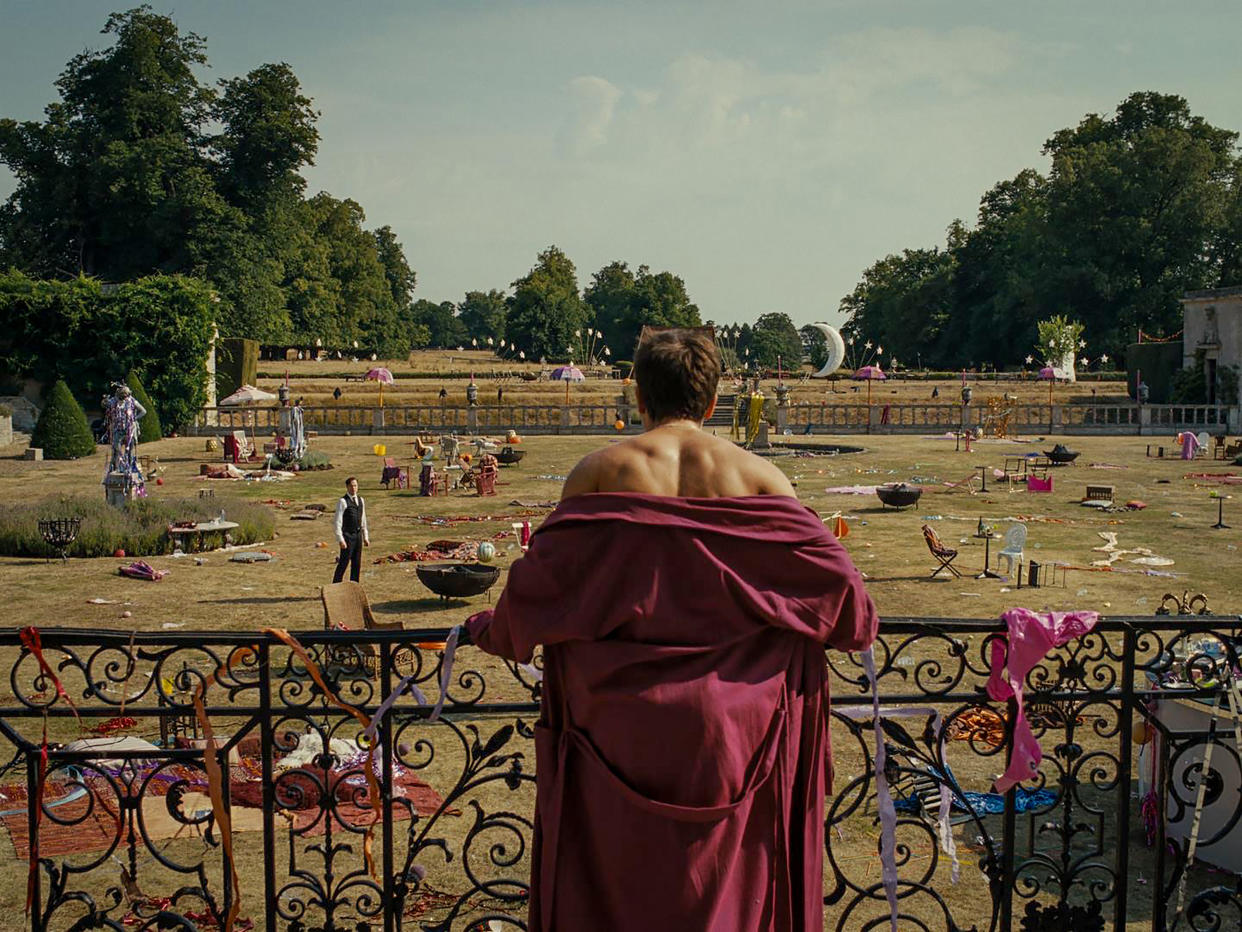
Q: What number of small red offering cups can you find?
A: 0